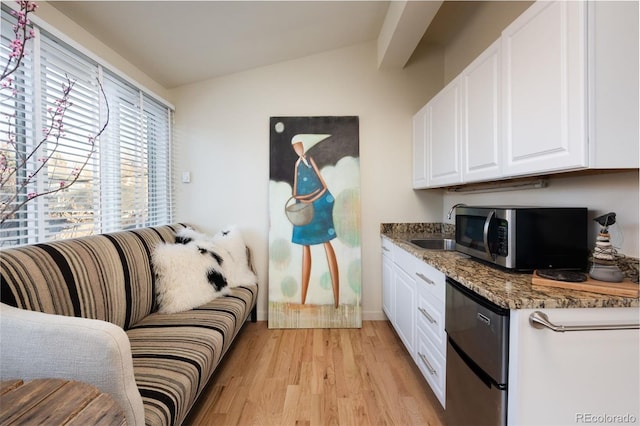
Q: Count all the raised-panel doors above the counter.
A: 4